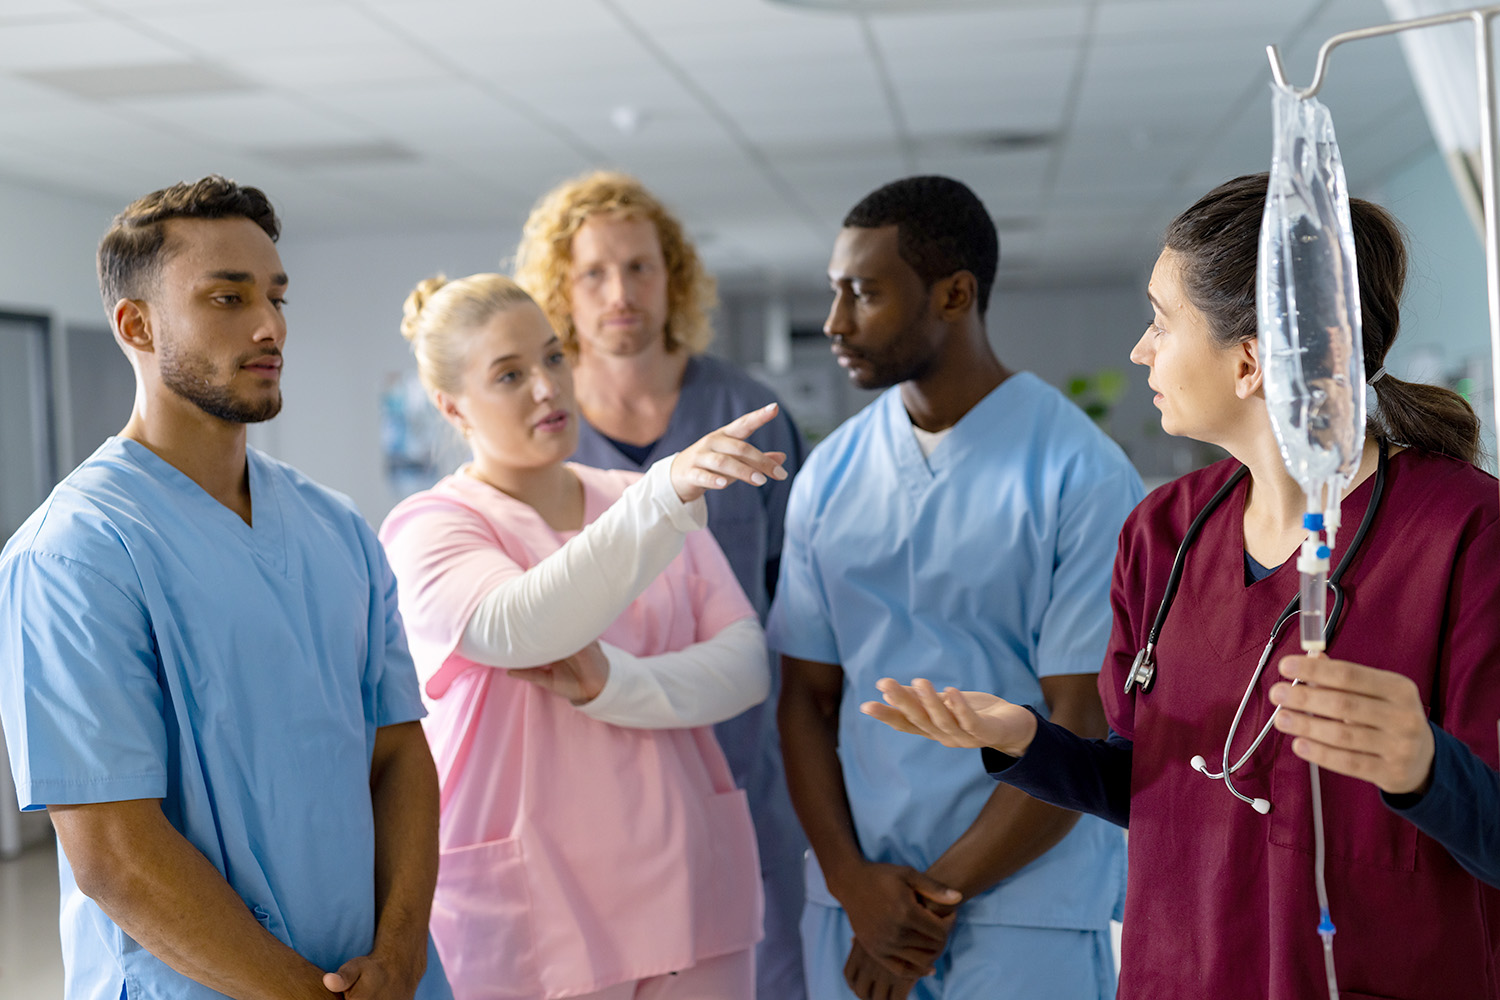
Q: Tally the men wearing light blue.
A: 2